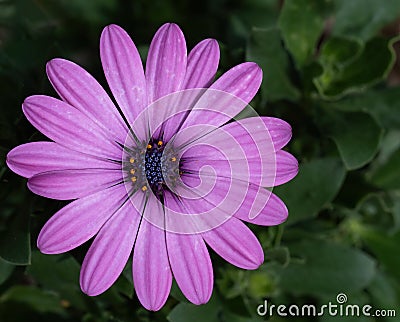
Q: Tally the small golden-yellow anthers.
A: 7